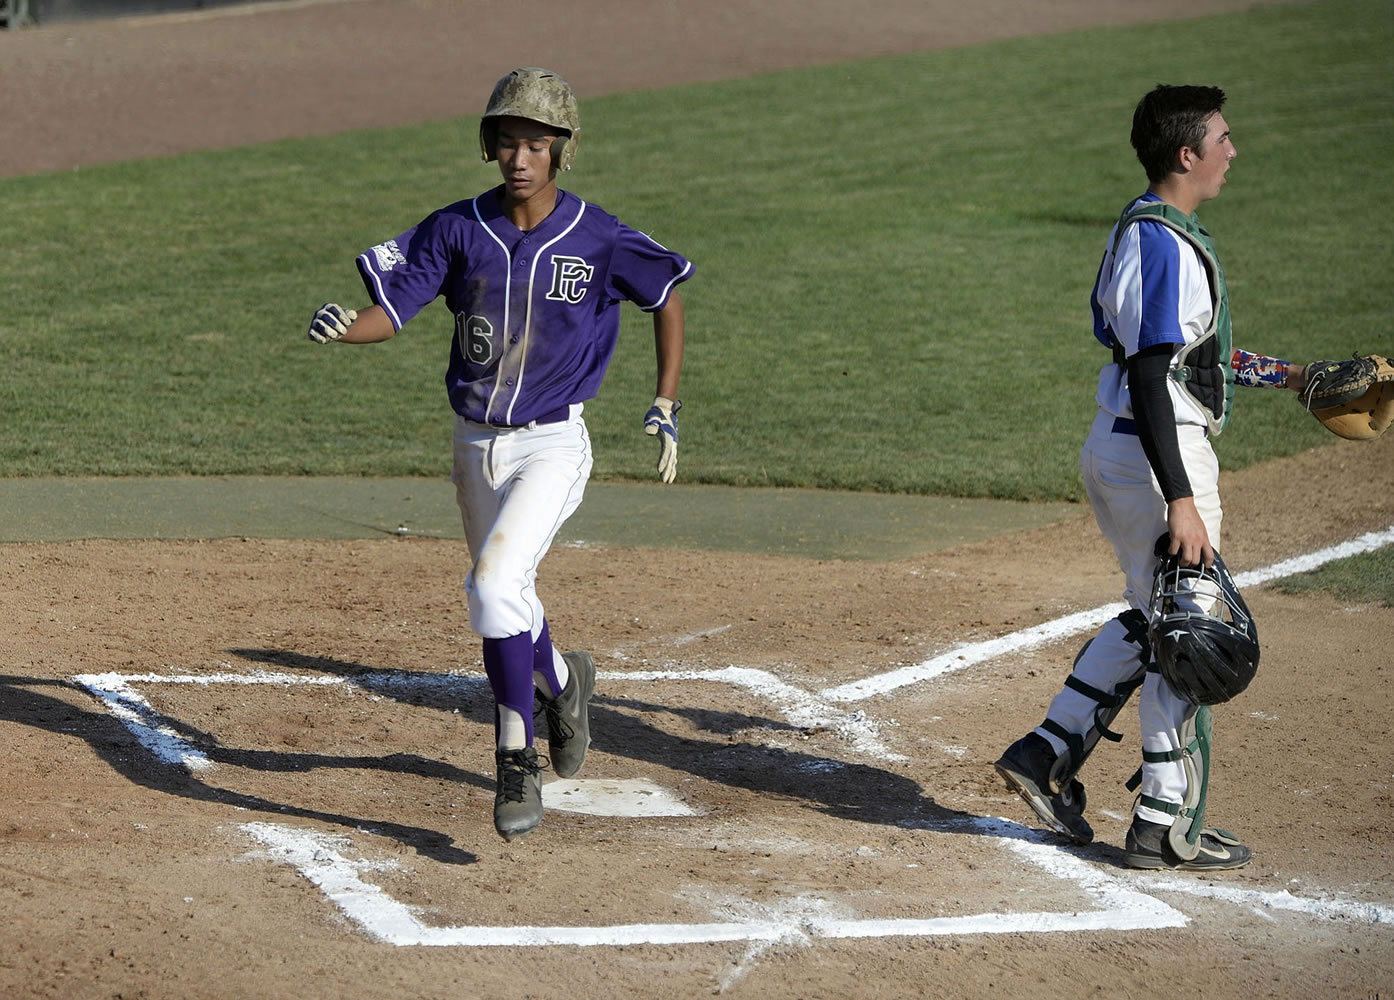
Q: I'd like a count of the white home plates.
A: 1